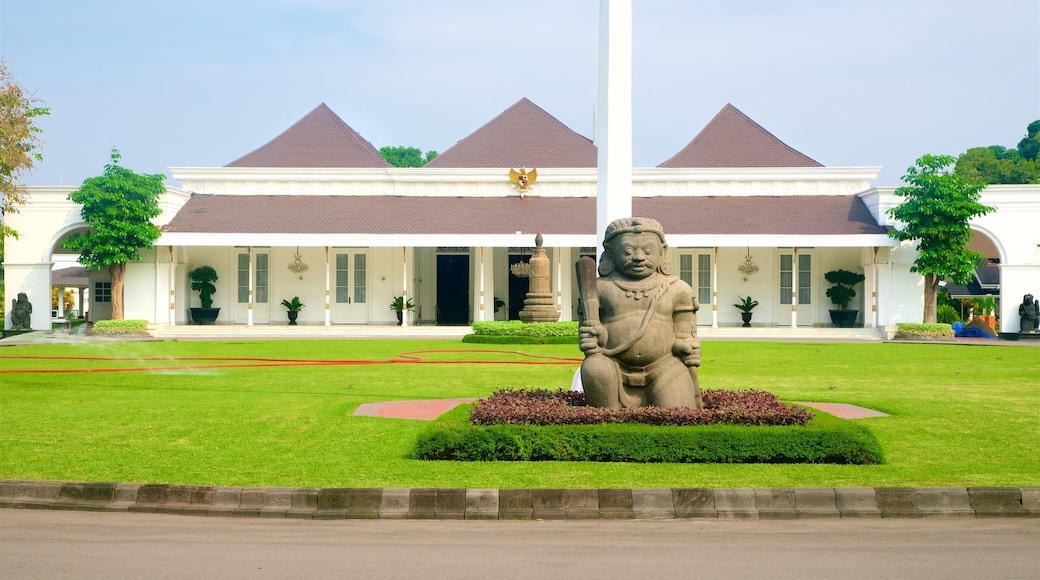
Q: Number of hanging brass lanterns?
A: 3